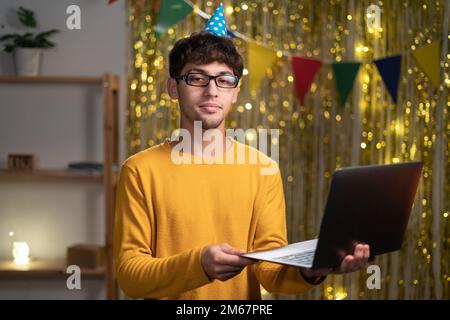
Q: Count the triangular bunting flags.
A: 6